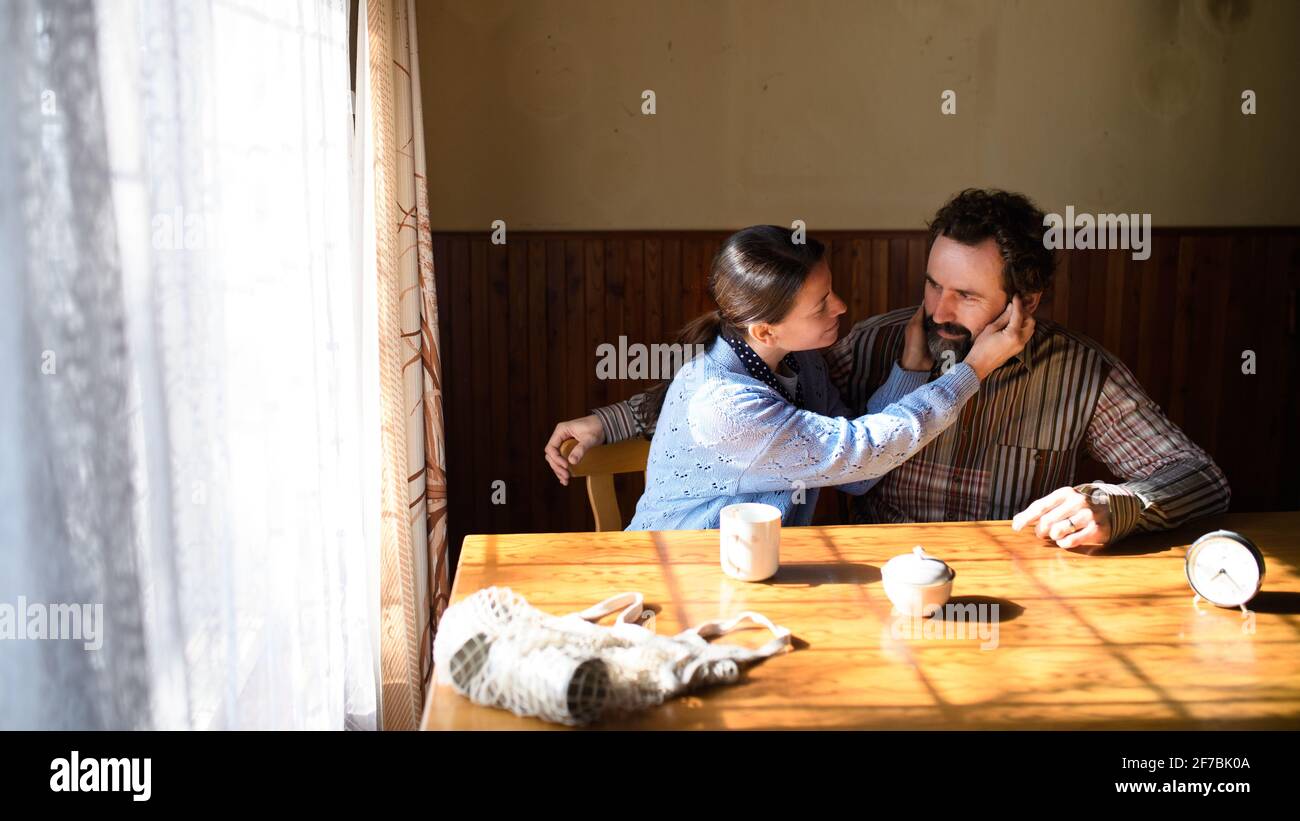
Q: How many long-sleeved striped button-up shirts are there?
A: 1